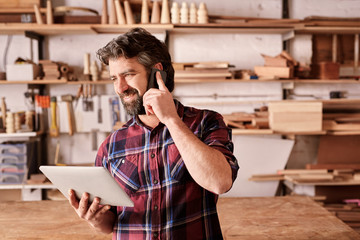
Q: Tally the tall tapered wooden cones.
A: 9